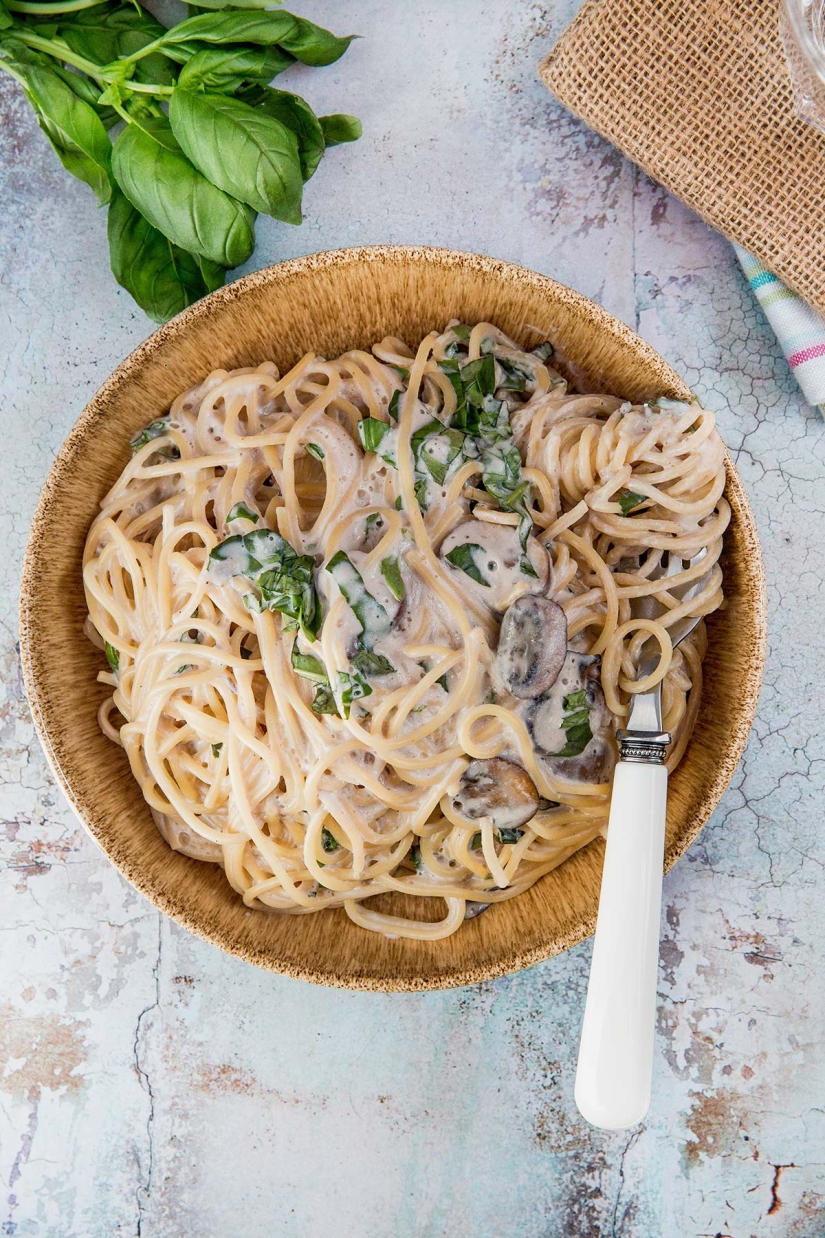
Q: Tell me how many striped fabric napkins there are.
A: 1